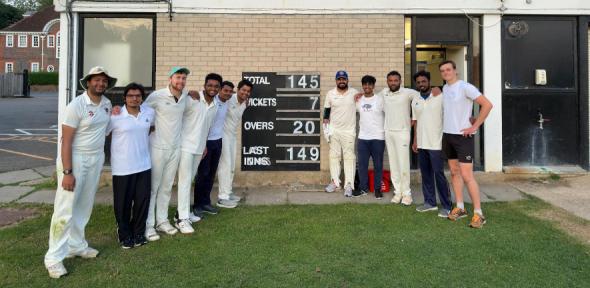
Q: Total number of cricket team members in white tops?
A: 11